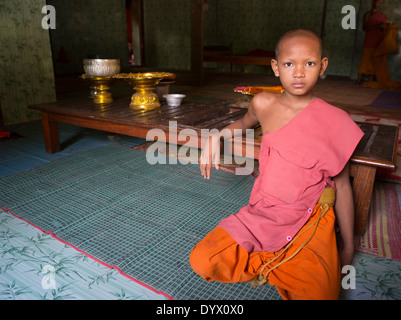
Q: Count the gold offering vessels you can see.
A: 2